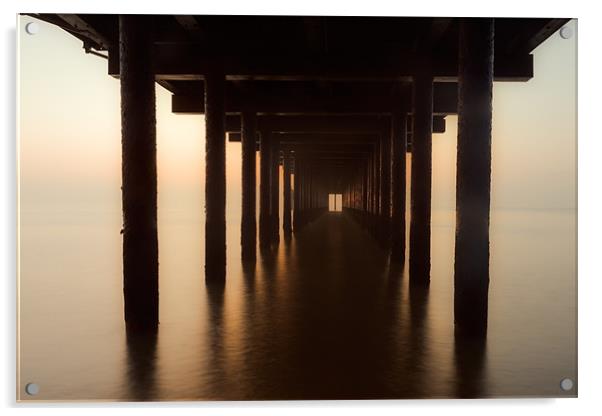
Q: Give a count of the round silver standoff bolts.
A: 4